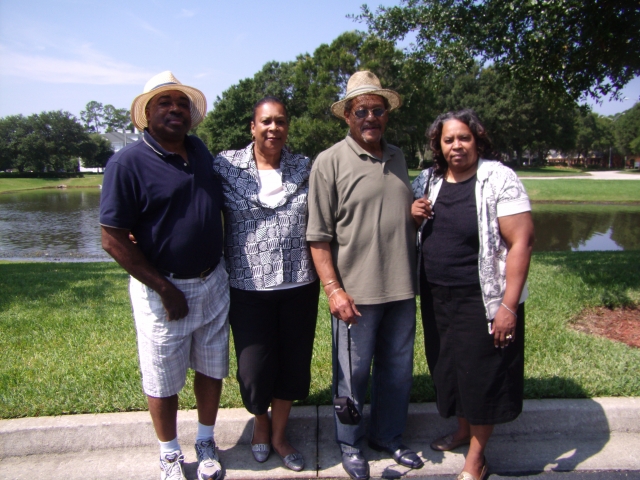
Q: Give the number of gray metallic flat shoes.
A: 2